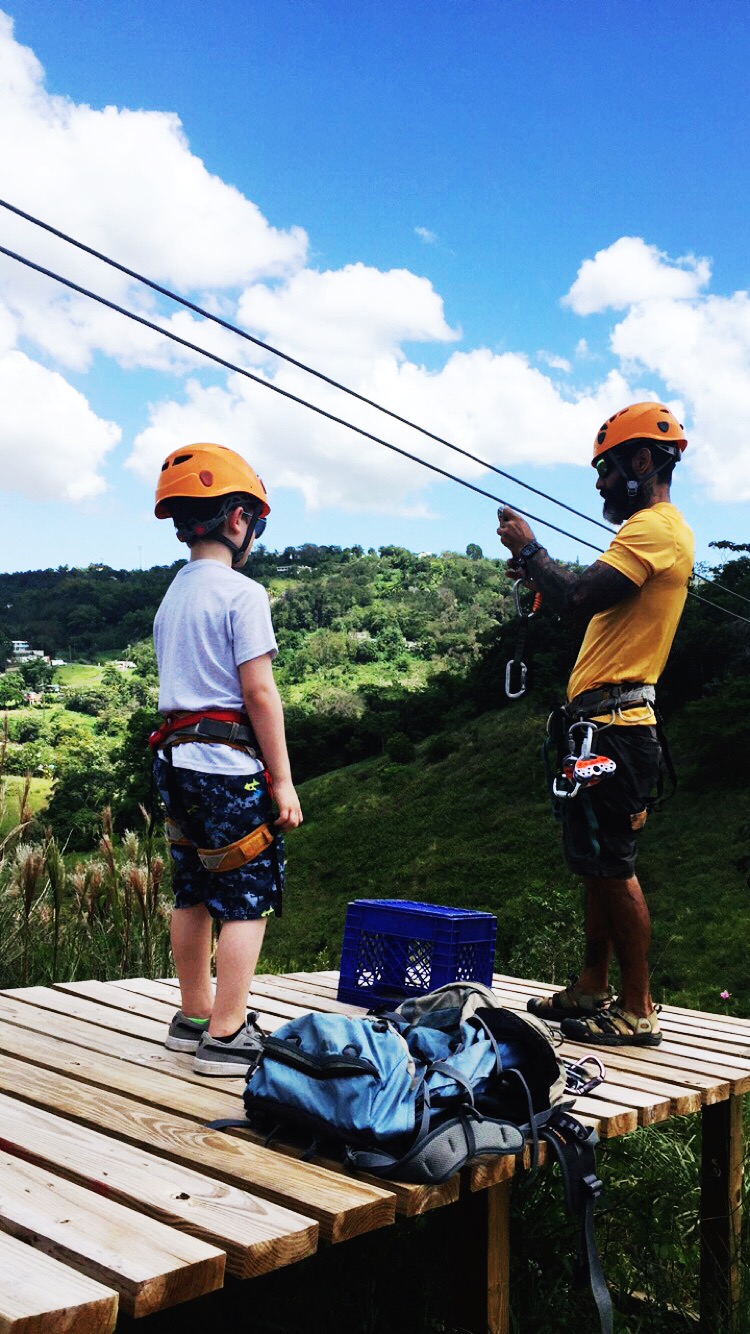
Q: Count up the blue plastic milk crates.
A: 1